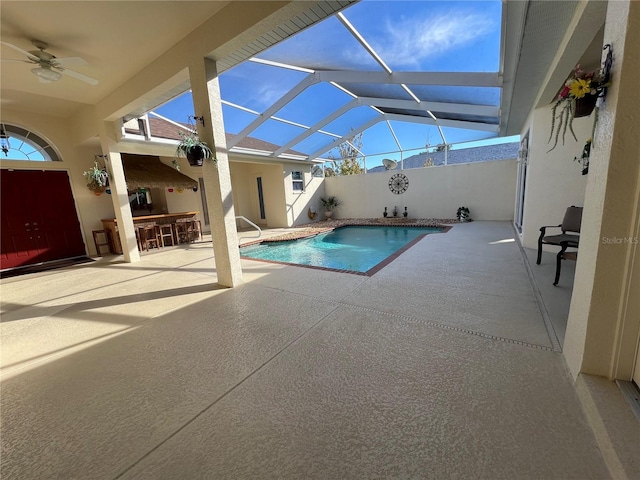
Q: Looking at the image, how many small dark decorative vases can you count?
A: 3